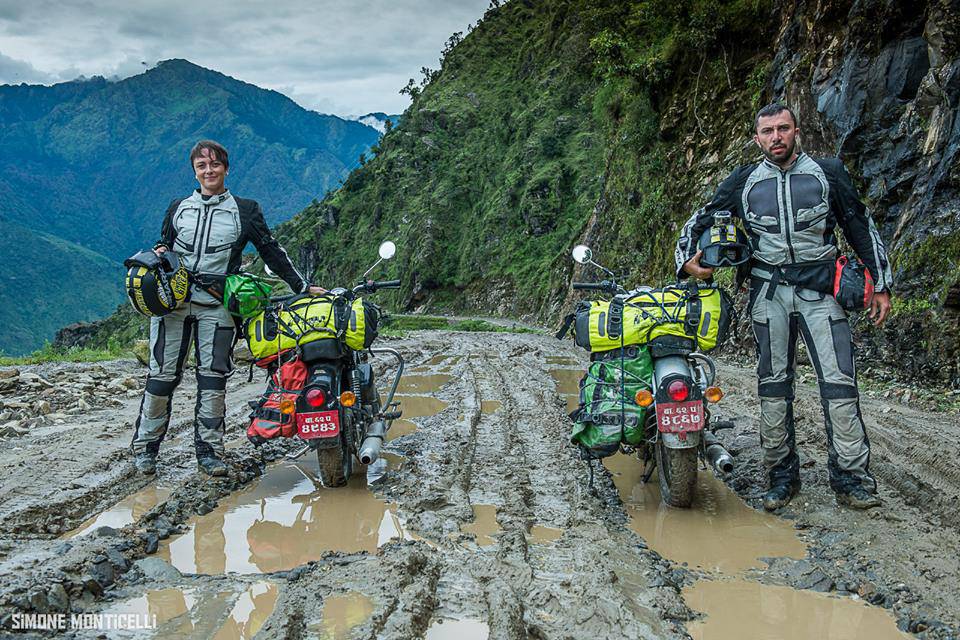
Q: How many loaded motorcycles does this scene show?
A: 2